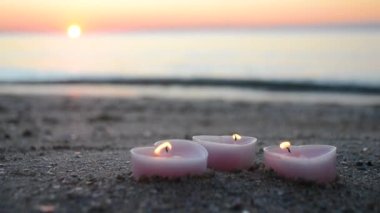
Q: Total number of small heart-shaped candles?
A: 3